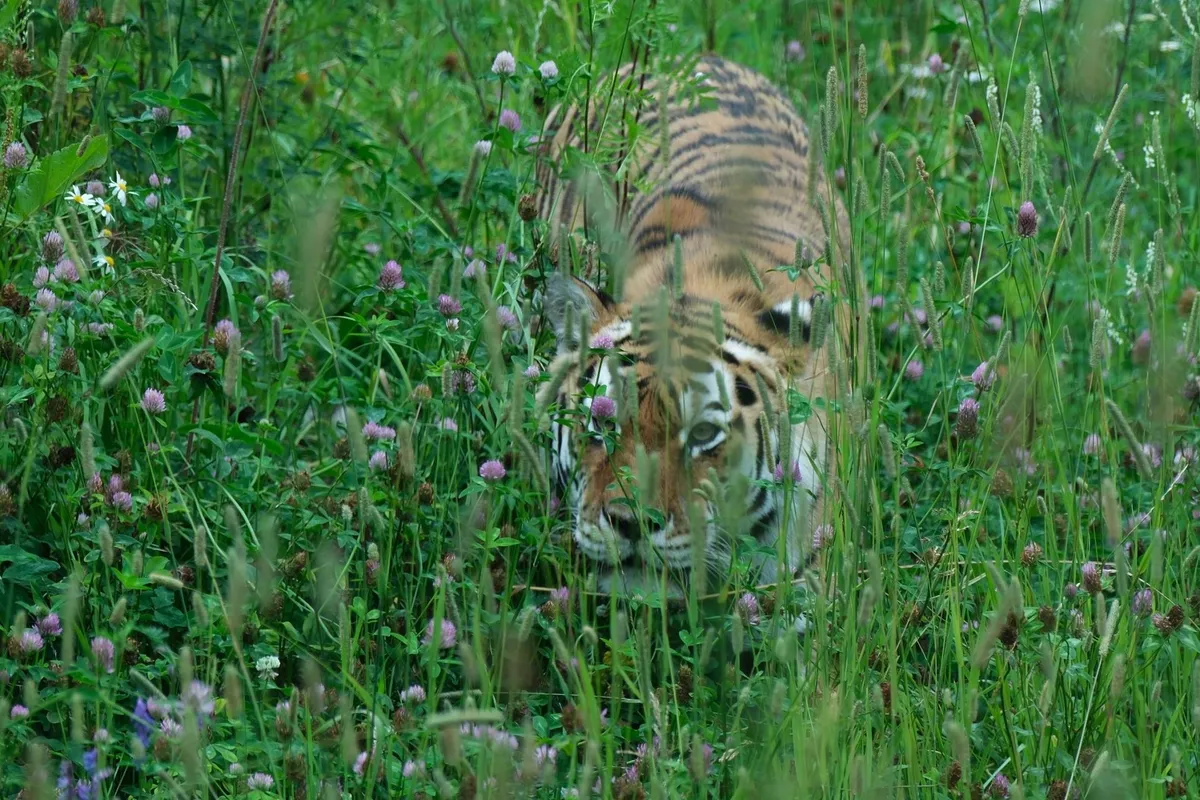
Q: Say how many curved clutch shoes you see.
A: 0